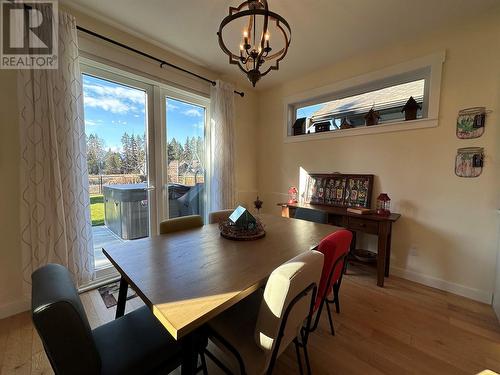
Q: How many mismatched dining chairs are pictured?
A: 6